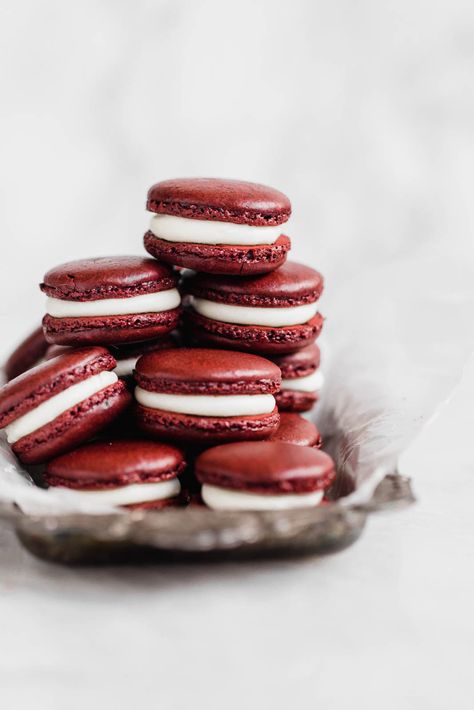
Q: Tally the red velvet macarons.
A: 11